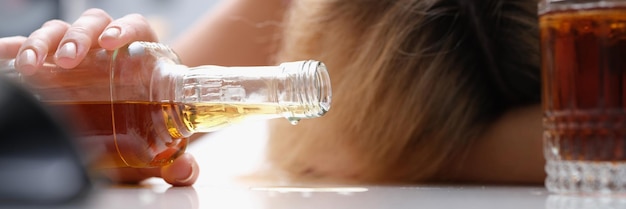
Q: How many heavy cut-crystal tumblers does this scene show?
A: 1